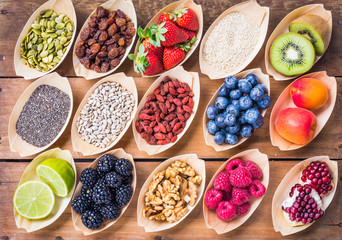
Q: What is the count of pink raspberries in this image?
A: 9